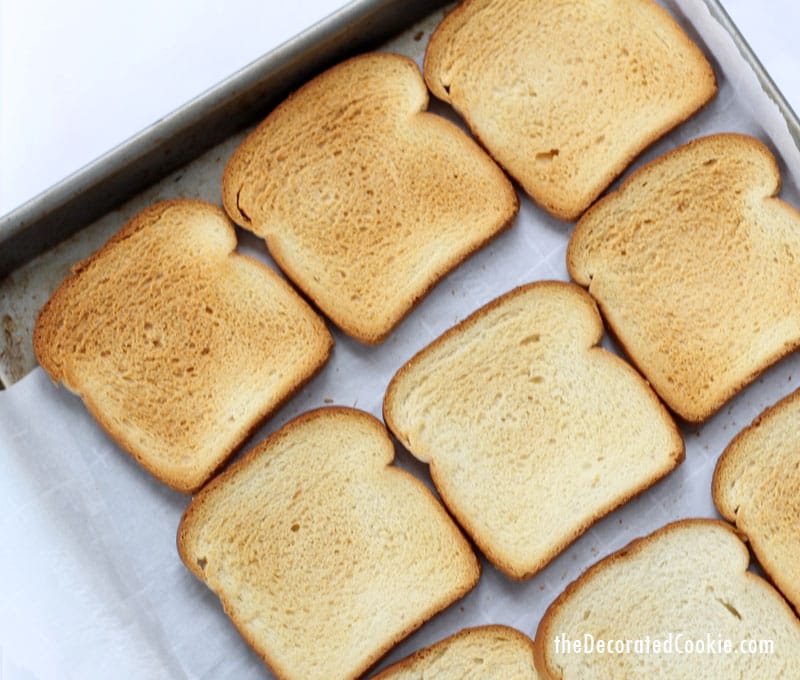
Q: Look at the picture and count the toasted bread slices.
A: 9